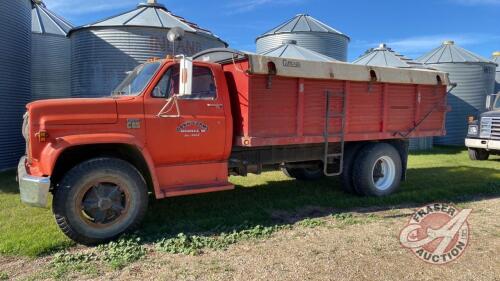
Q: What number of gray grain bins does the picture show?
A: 8